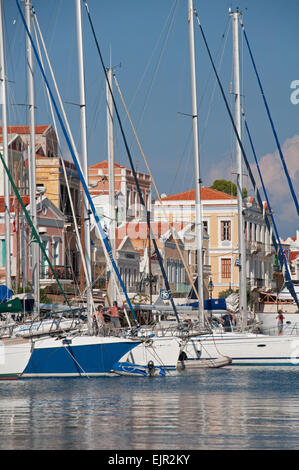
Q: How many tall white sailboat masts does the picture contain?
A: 6